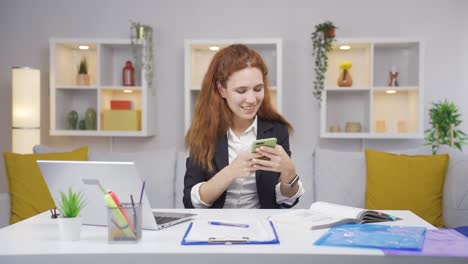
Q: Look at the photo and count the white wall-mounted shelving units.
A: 3